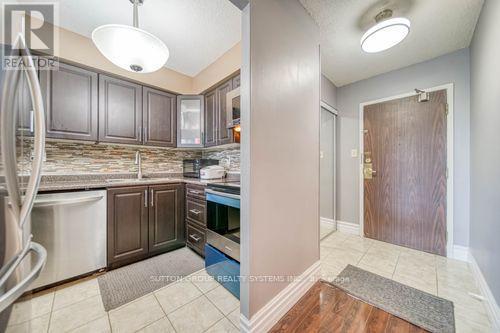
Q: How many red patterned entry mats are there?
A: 0